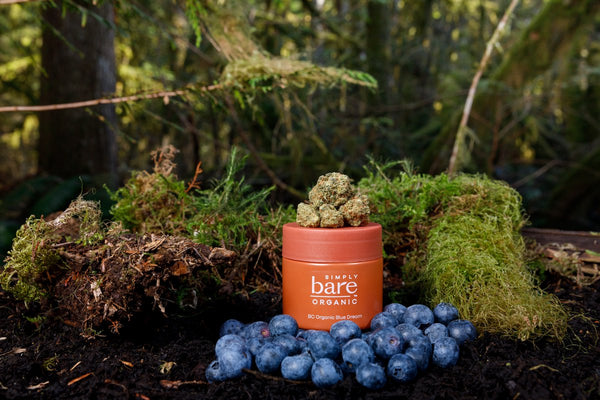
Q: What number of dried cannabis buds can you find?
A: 4